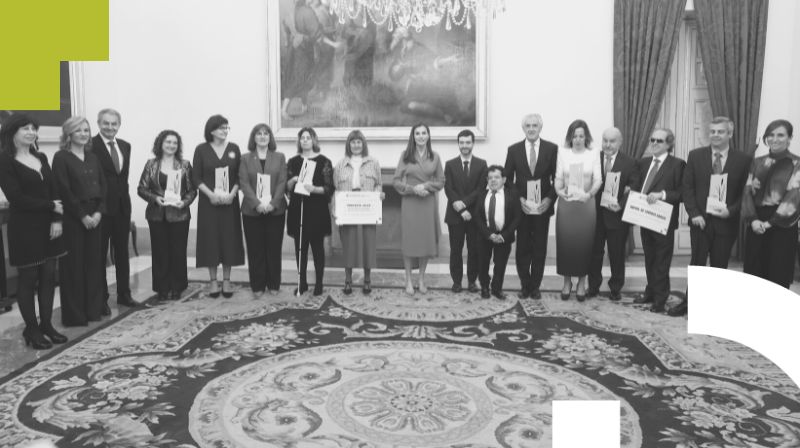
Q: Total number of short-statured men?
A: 1